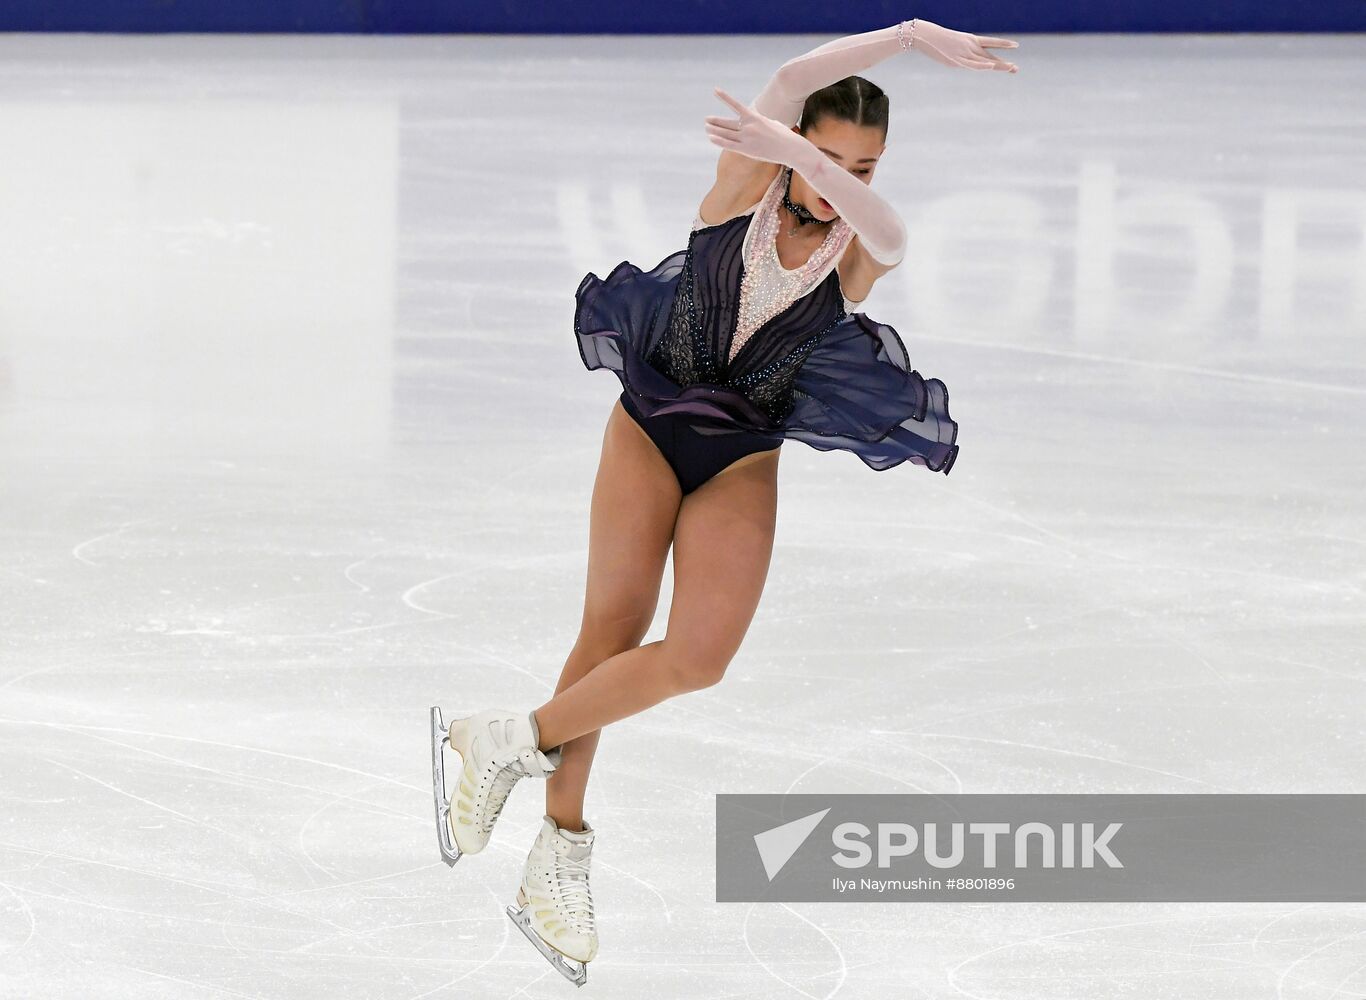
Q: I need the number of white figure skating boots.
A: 2